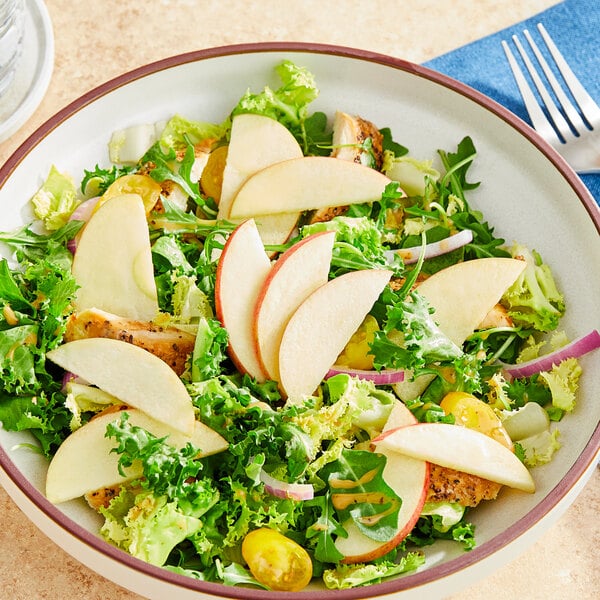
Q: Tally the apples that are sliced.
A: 11